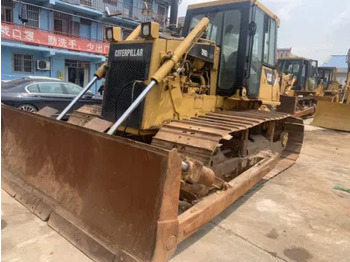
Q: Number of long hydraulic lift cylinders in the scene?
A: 2